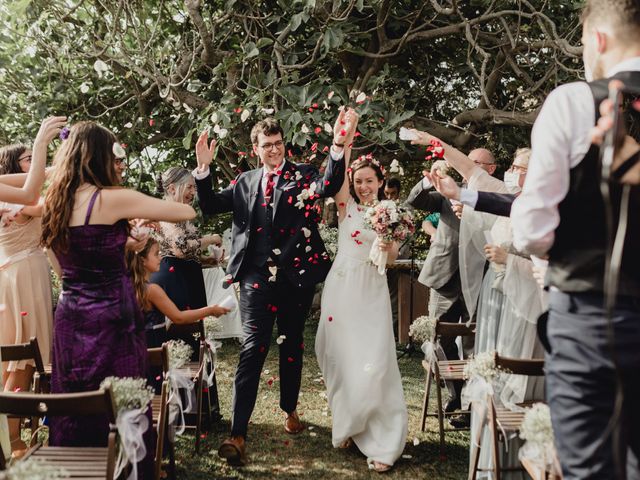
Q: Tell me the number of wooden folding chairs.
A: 7